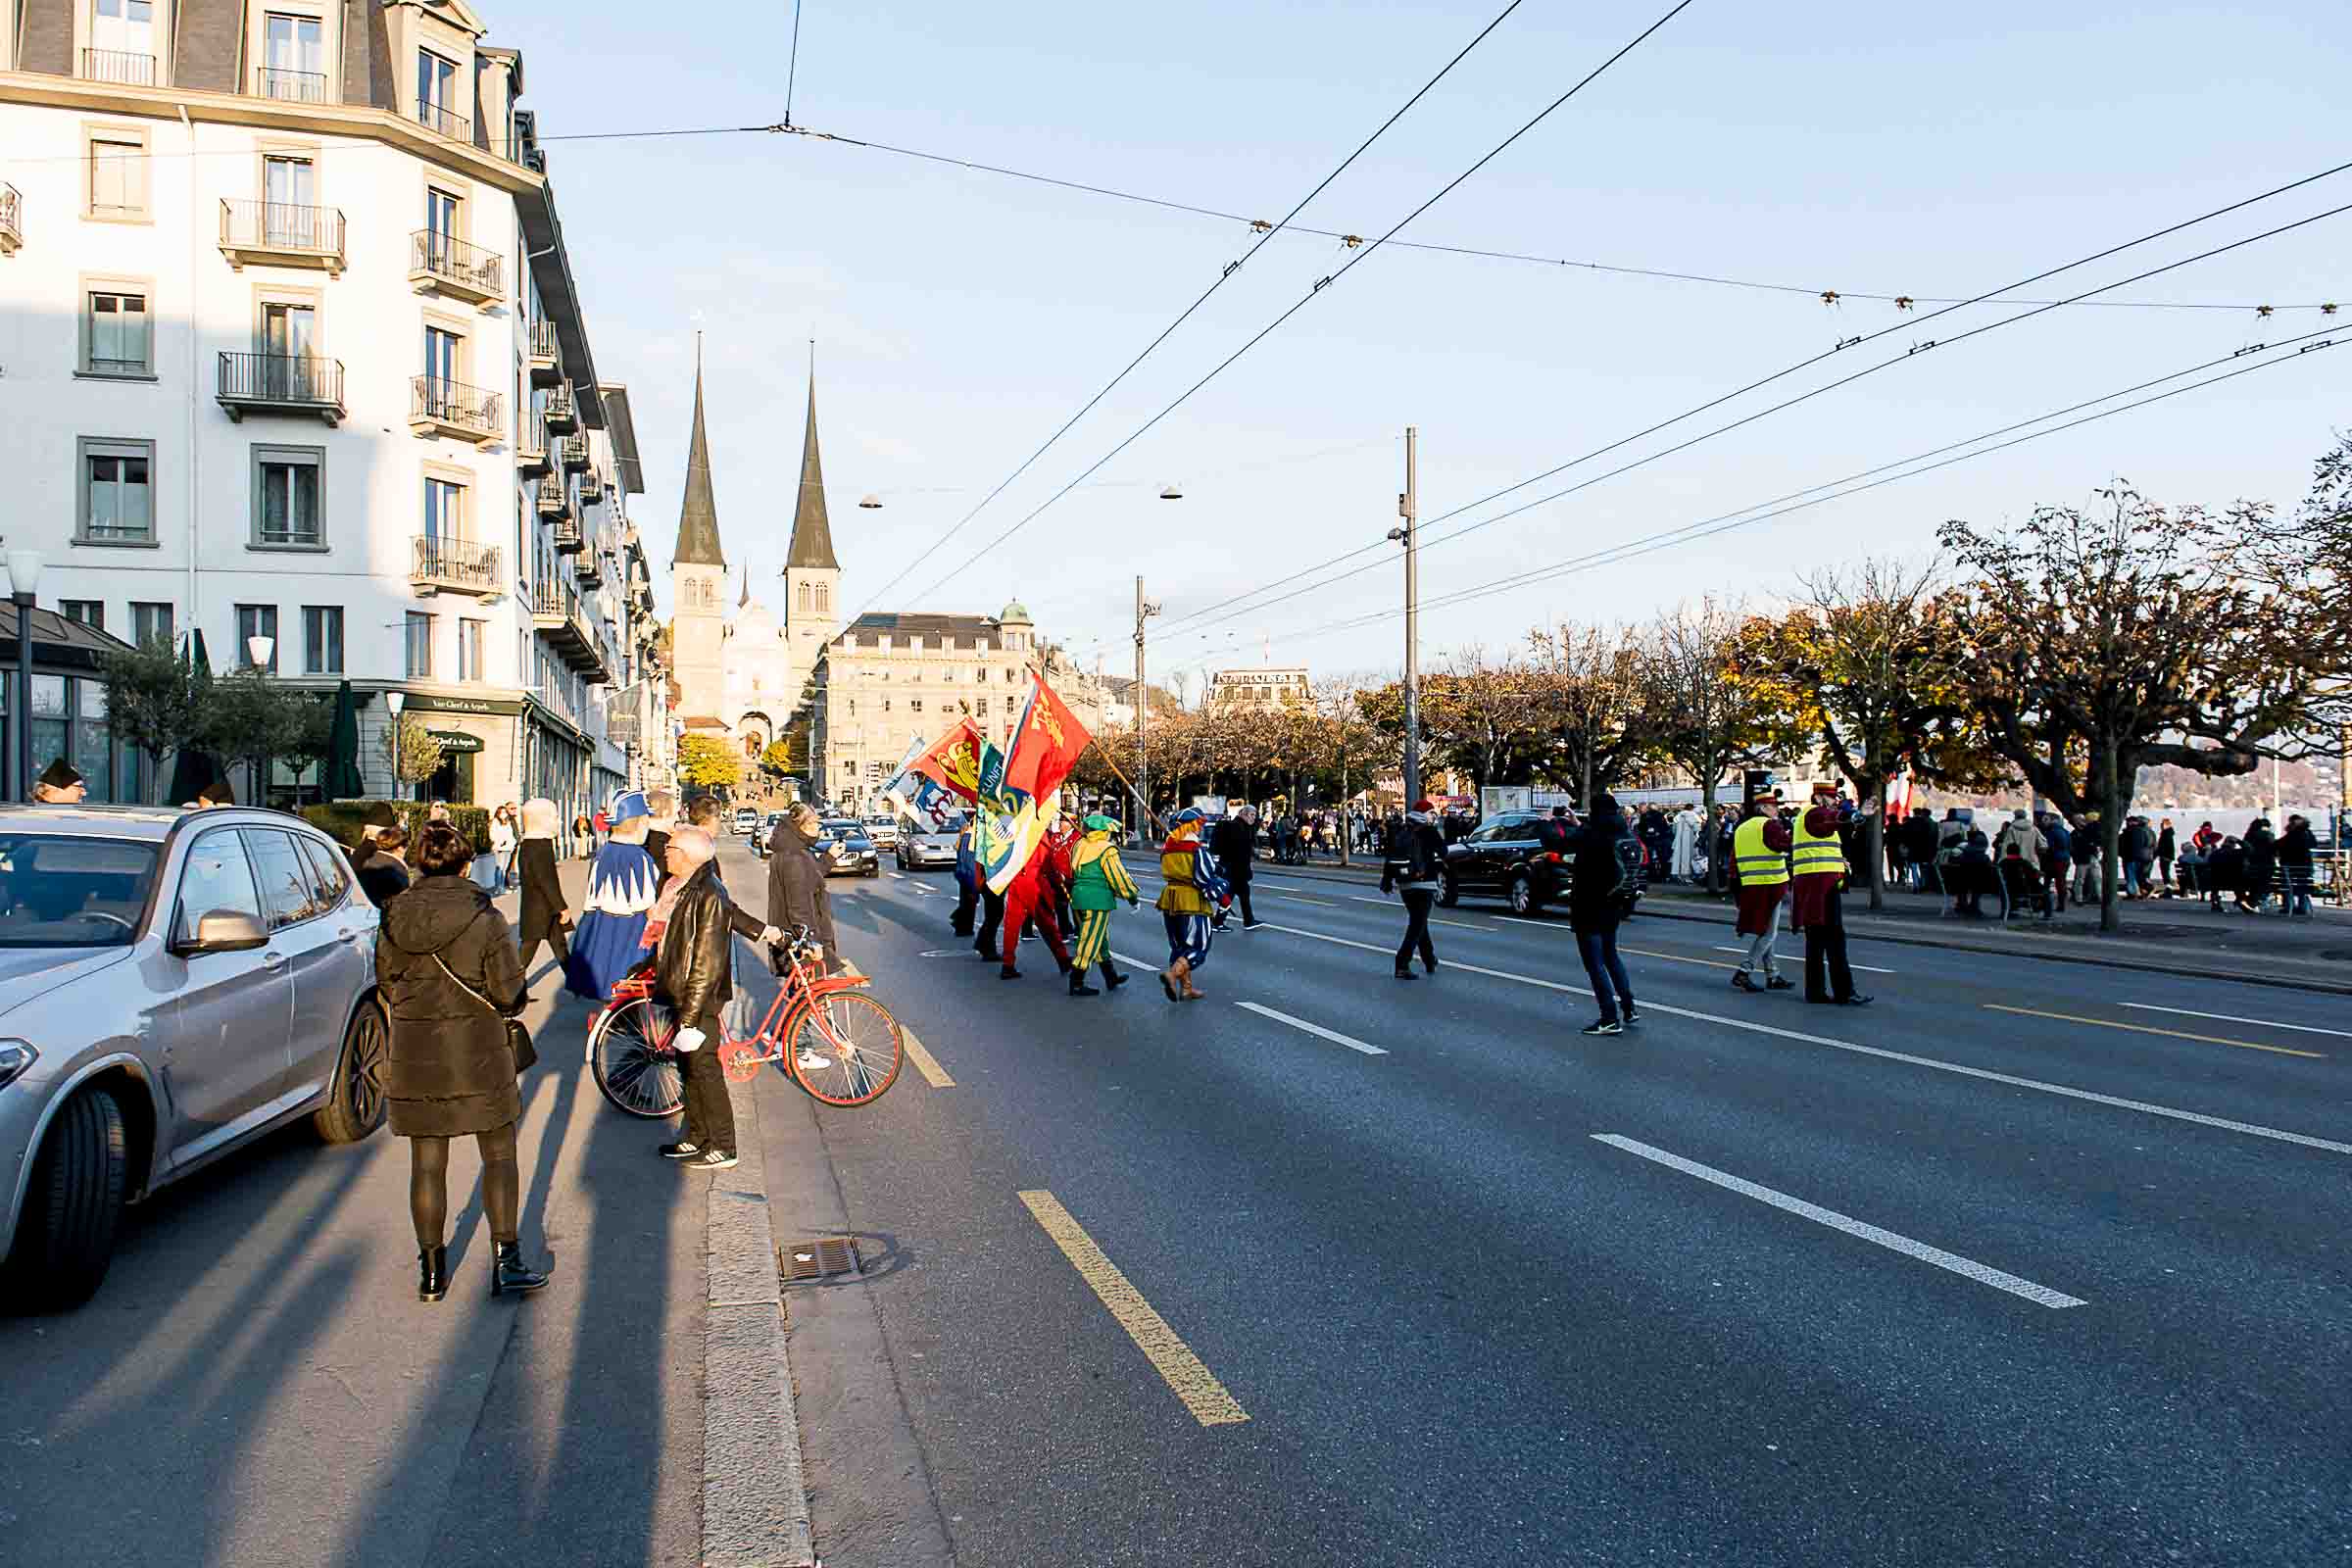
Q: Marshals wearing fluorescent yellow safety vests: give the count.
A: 2